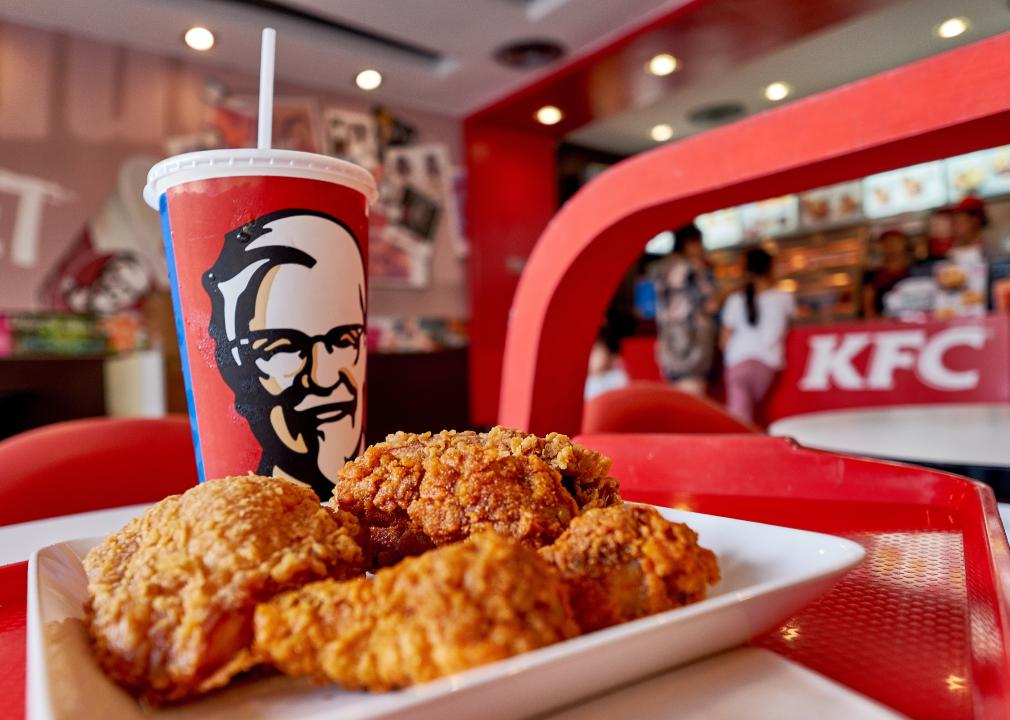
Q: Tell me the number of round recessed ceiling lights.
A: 7